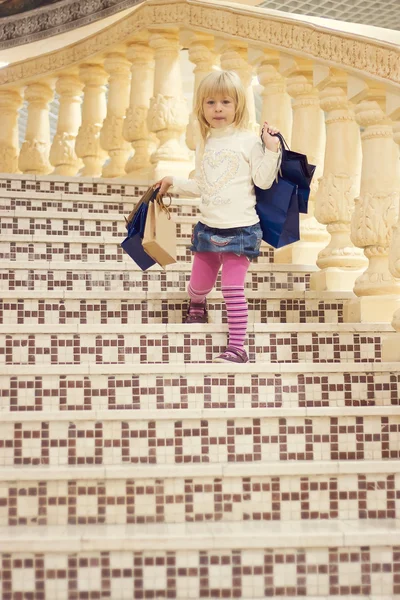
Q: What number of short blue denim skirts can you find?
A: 1